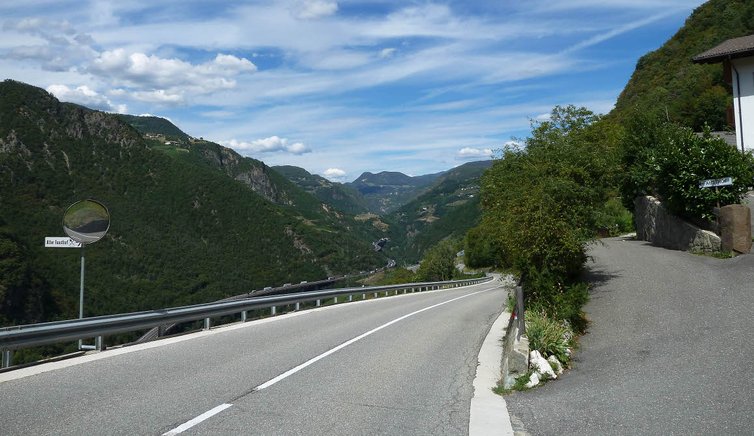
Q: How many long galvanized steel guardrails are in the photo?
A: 1